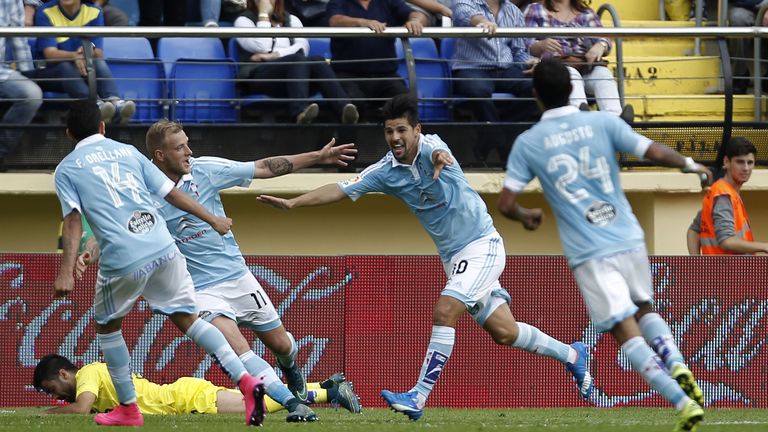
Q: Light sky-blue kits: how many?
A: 4